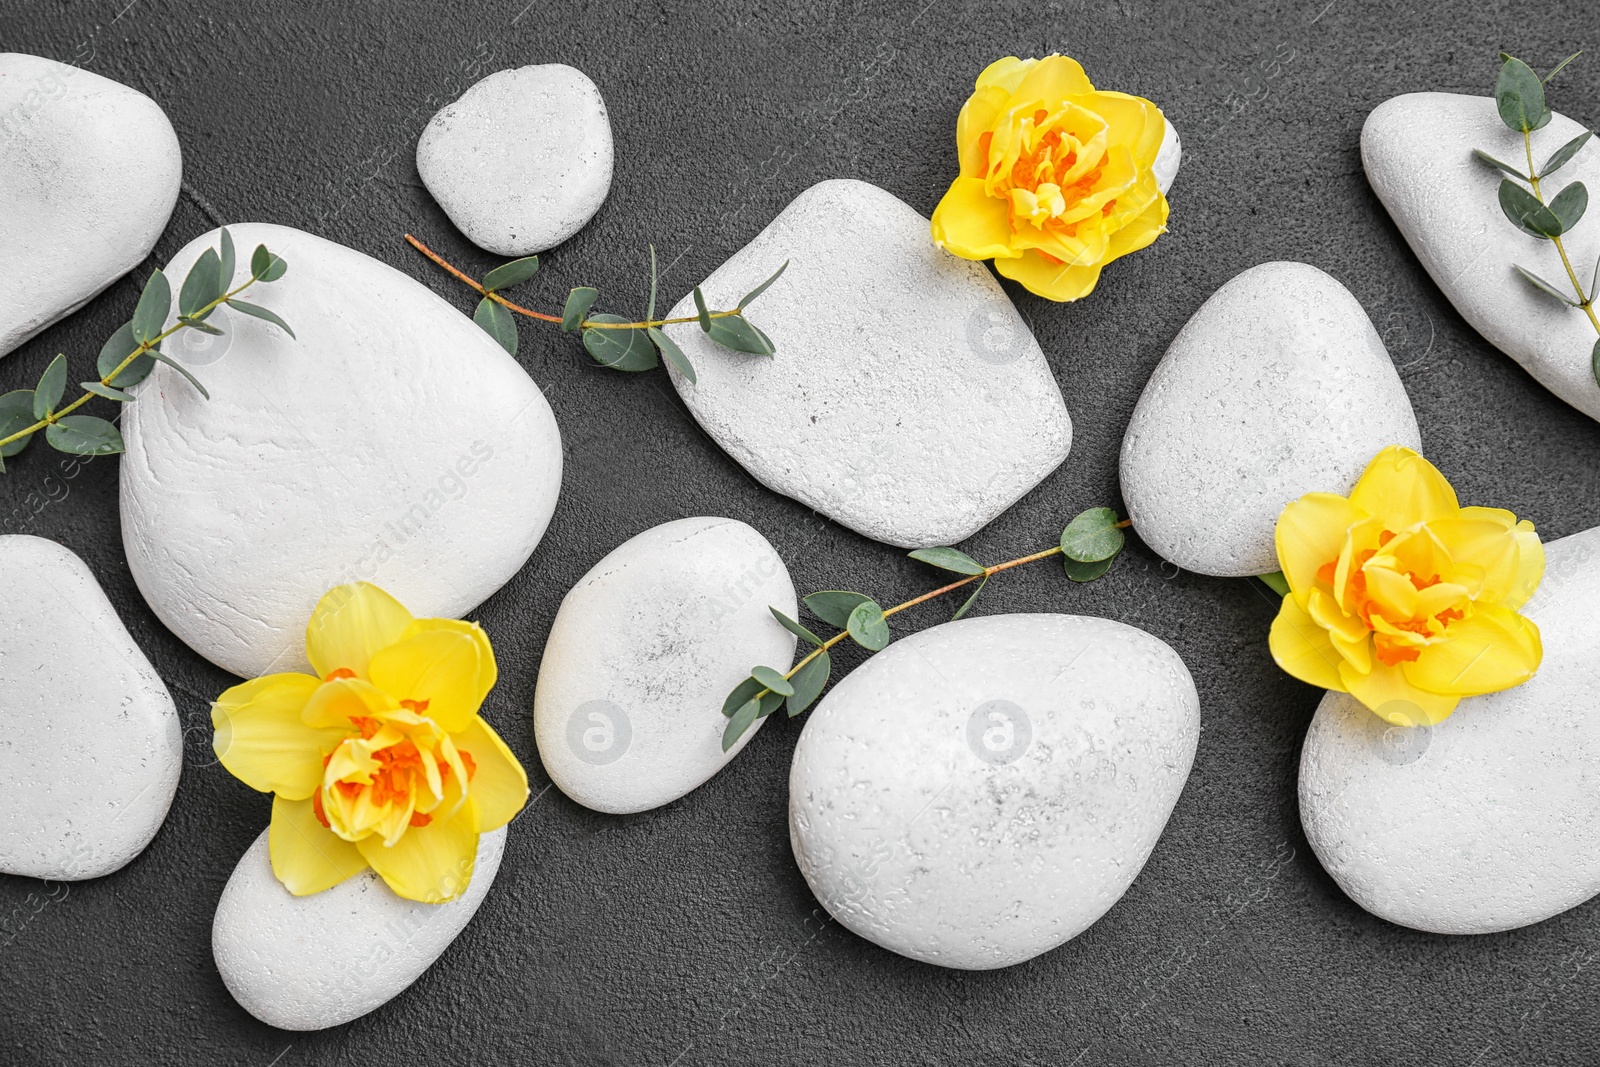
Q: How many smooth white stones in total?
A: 12